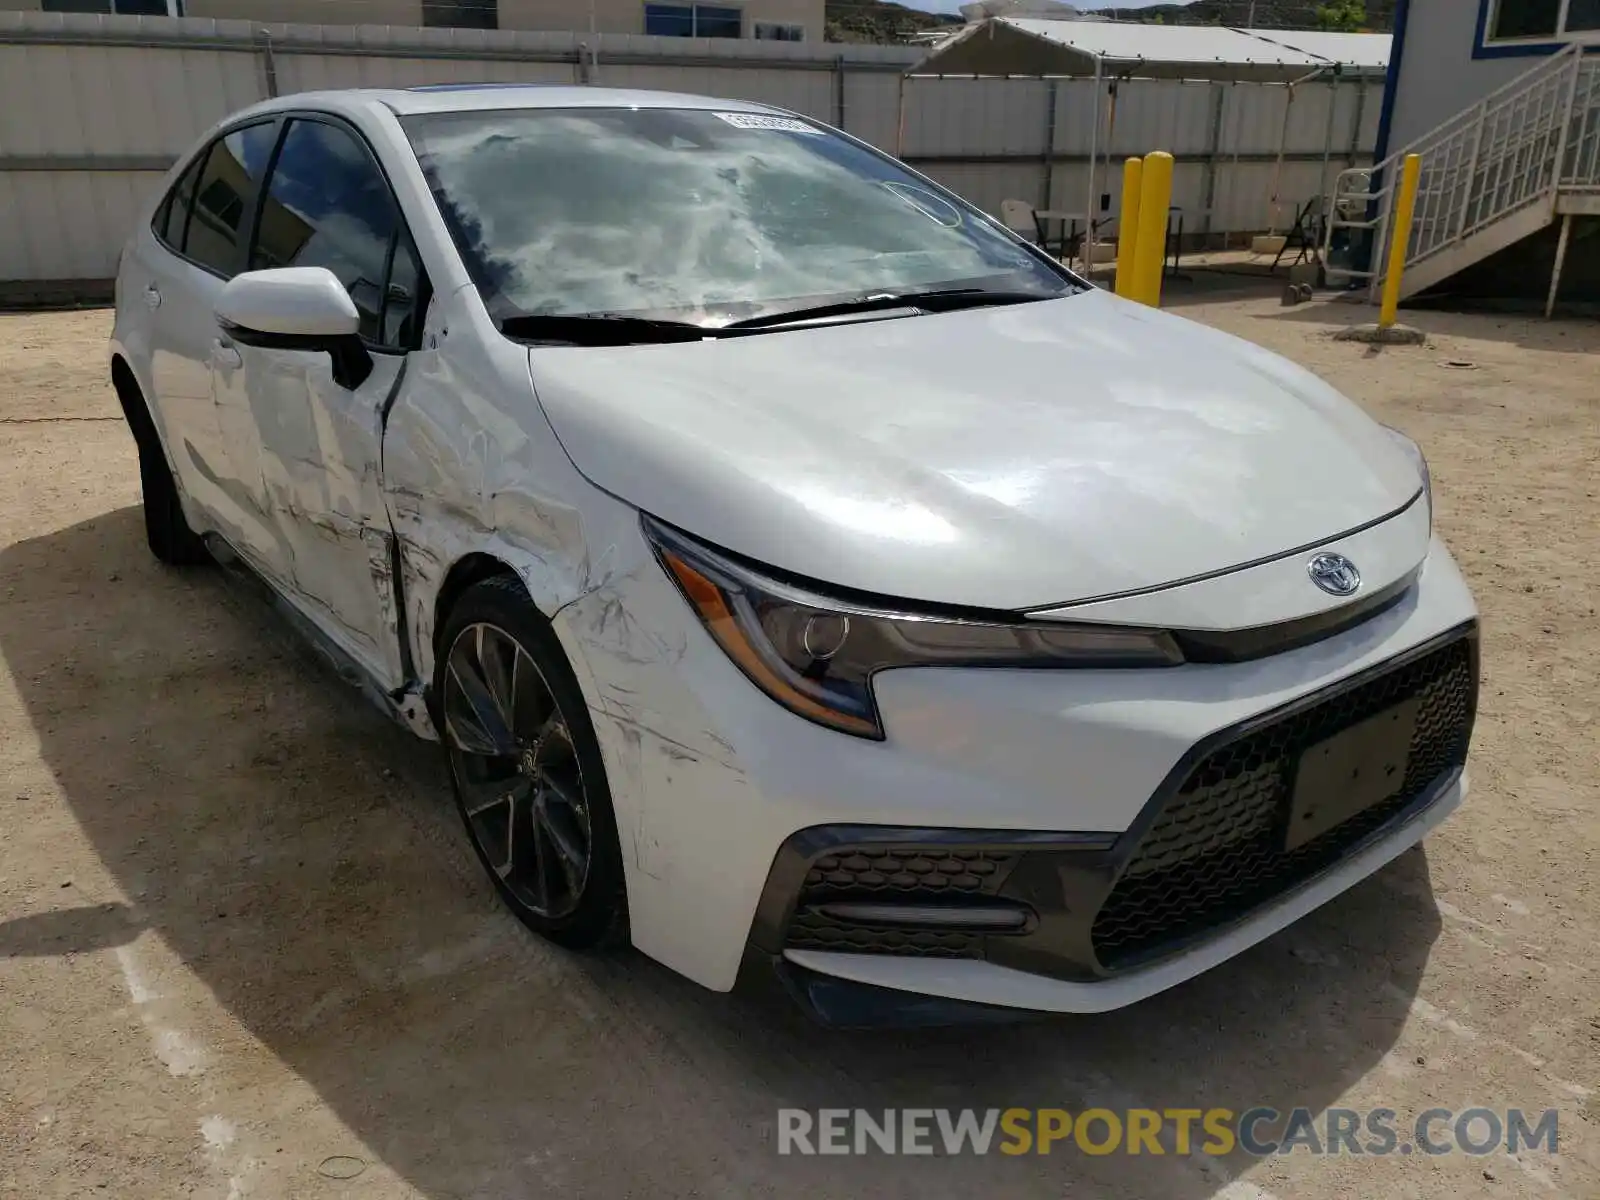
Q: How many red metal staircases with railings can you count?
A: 0